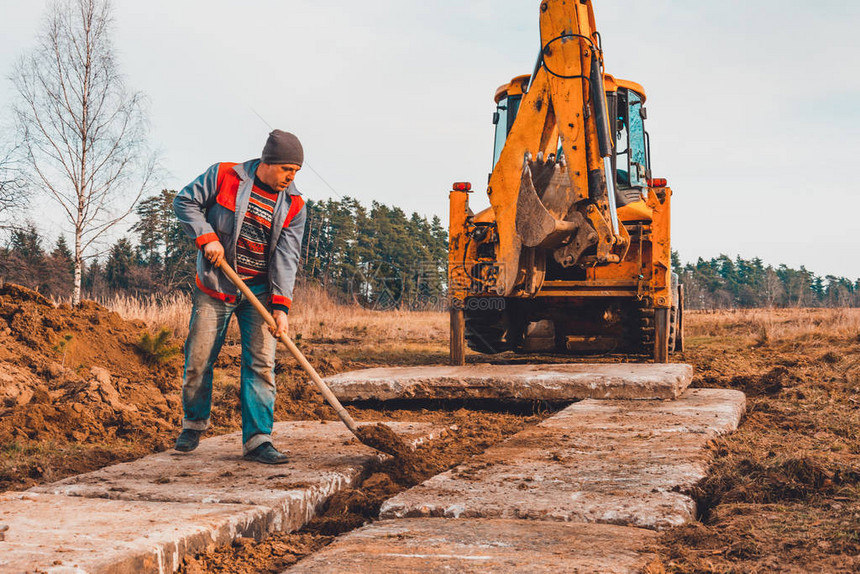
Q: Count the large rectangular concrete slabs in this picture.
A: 5